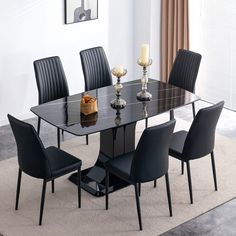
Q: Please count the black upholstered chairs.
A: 6